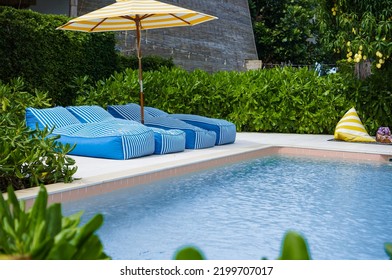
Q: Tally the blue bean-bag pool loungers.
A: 4